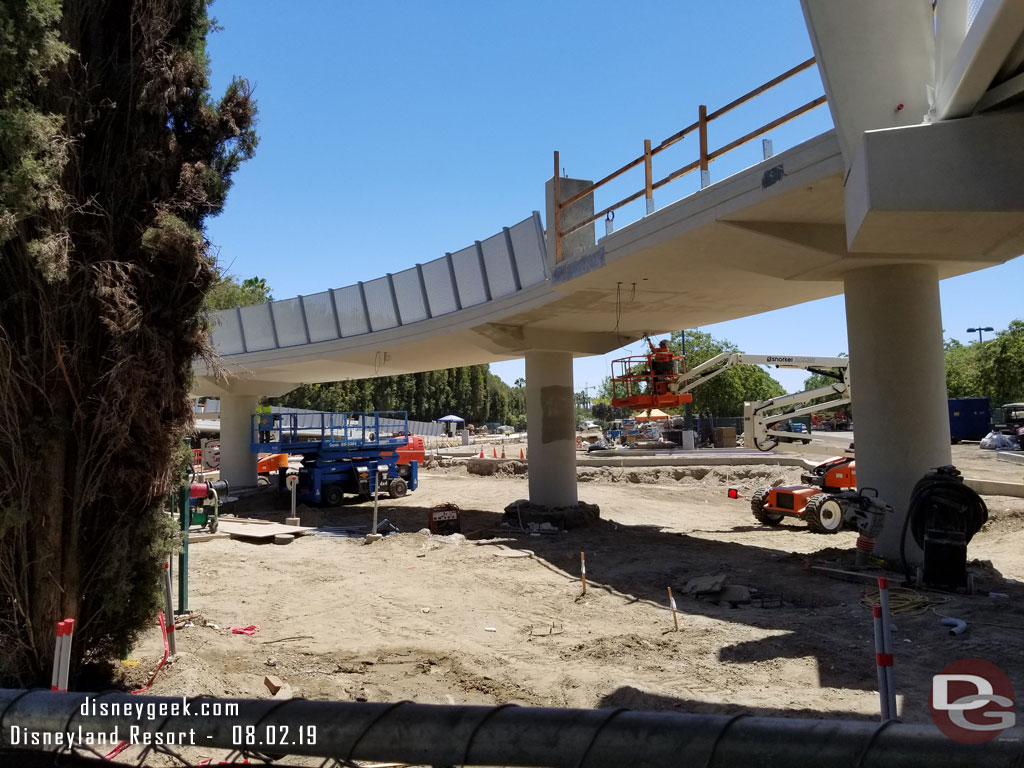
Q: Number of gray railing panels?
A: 11